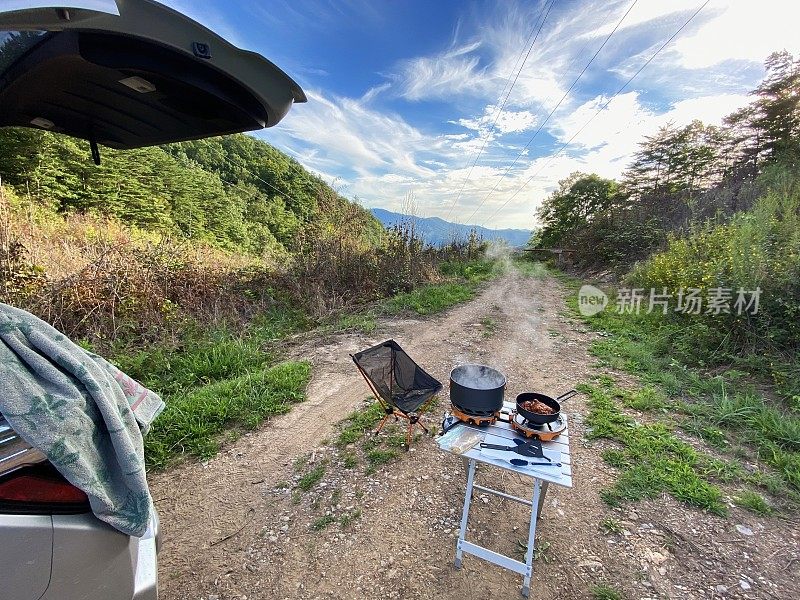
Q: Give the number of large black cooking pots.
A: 1